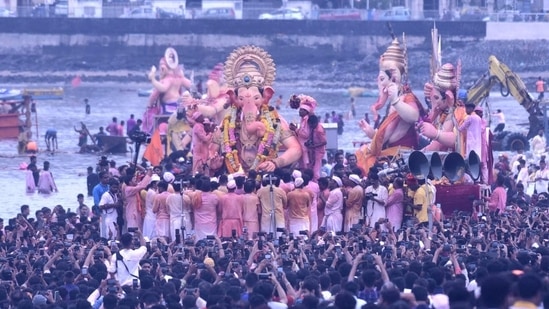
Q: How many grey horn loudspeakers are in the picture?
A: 4